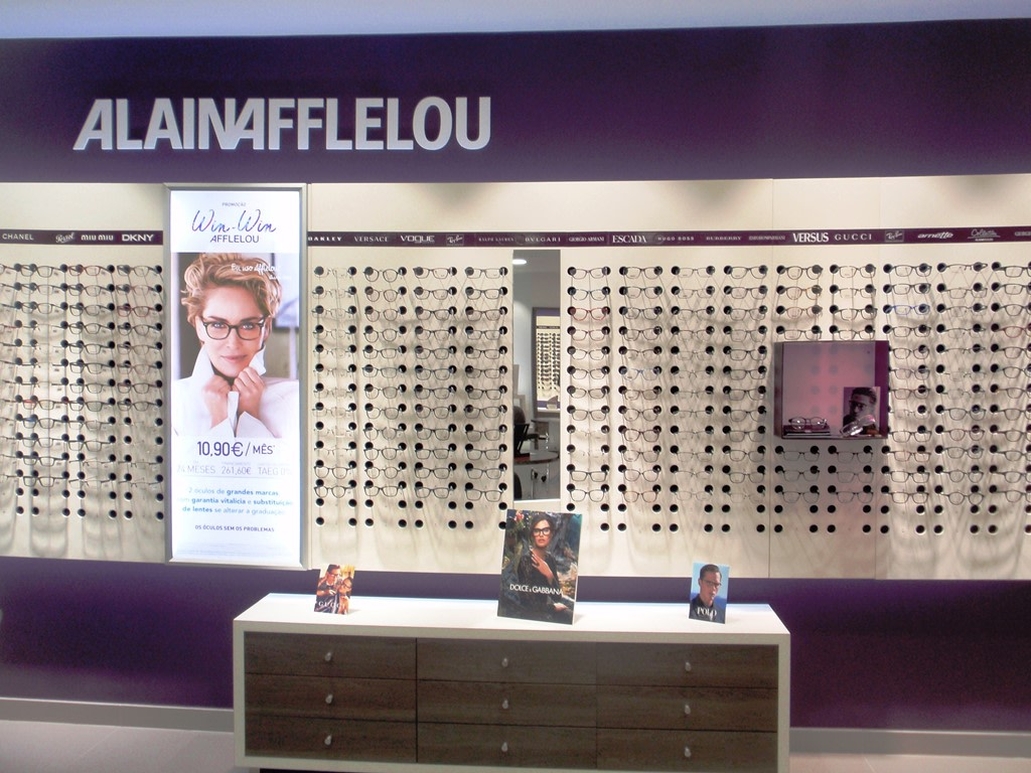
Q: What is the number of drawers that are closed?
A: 9